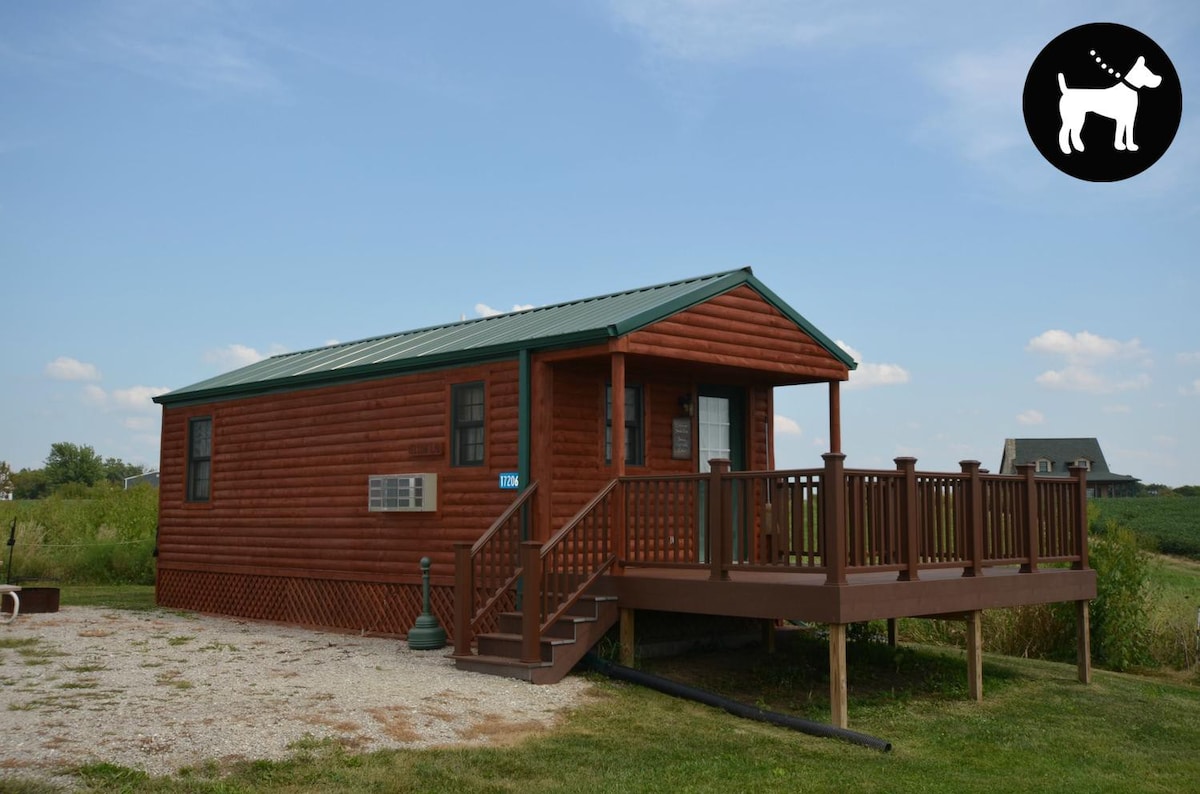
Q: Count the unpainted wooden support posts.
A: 6